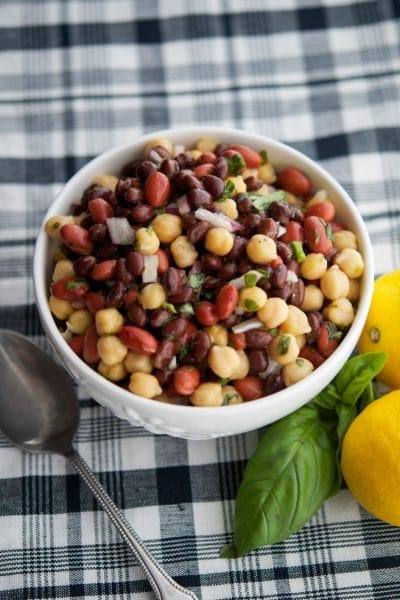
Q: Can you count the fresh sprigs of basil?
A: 1